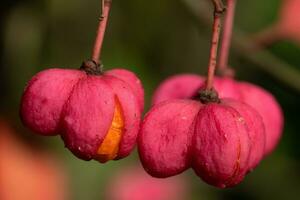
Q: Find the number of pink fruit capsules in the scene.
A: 3